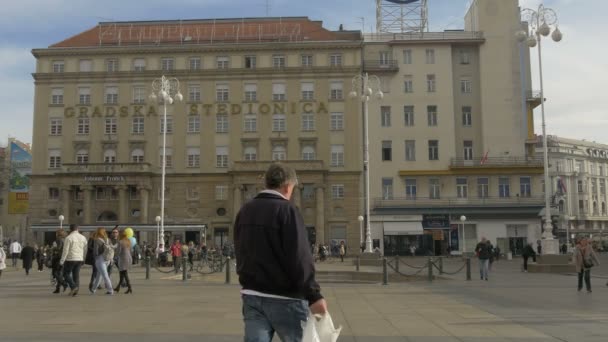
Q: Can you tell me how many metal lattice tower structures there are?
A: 1